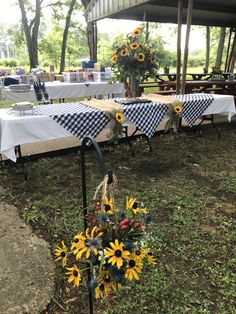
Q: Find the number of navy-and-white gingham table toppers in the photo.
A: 3